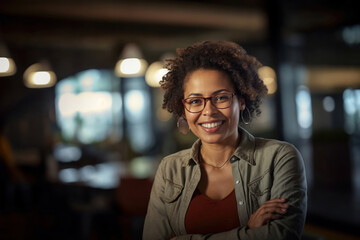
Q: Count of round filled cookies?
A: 0